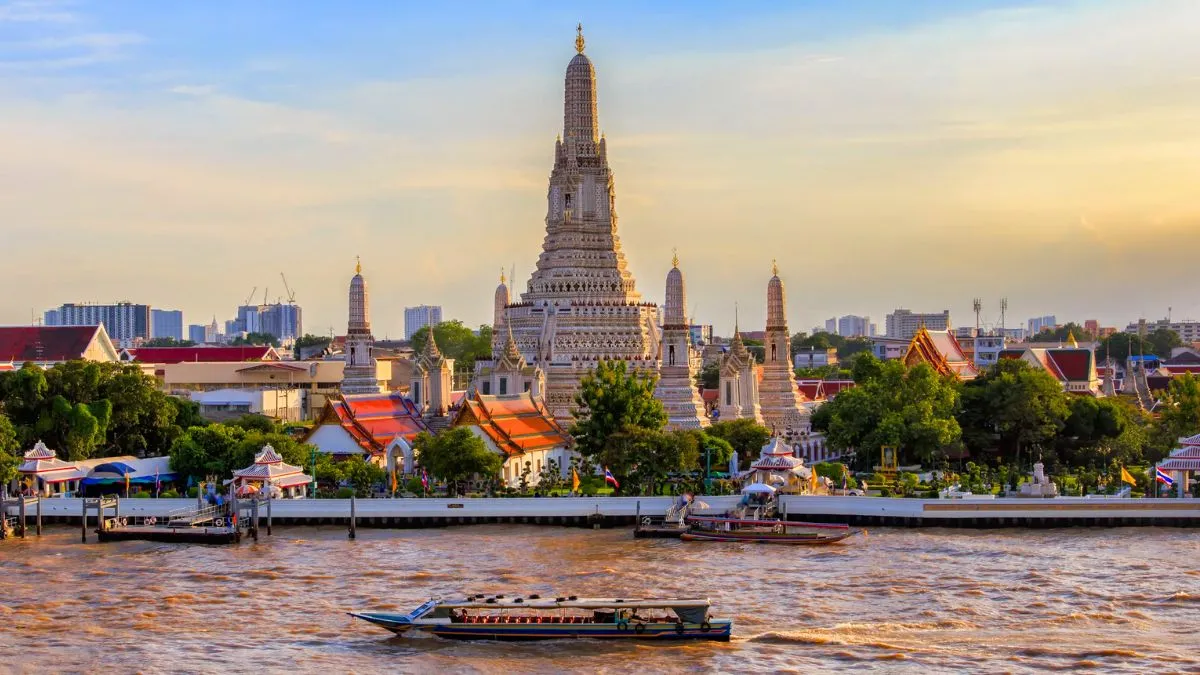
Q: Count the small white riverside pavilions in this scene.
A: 4